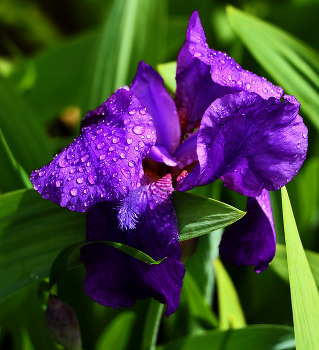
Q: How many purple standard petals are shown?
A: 3